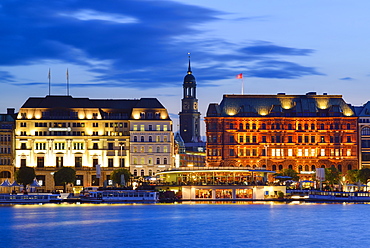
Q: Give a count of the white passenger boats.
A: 3